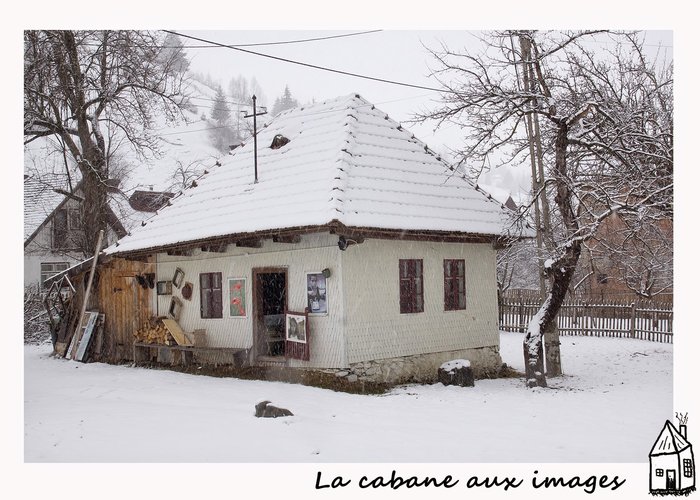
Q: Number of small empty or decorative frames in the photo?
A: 4